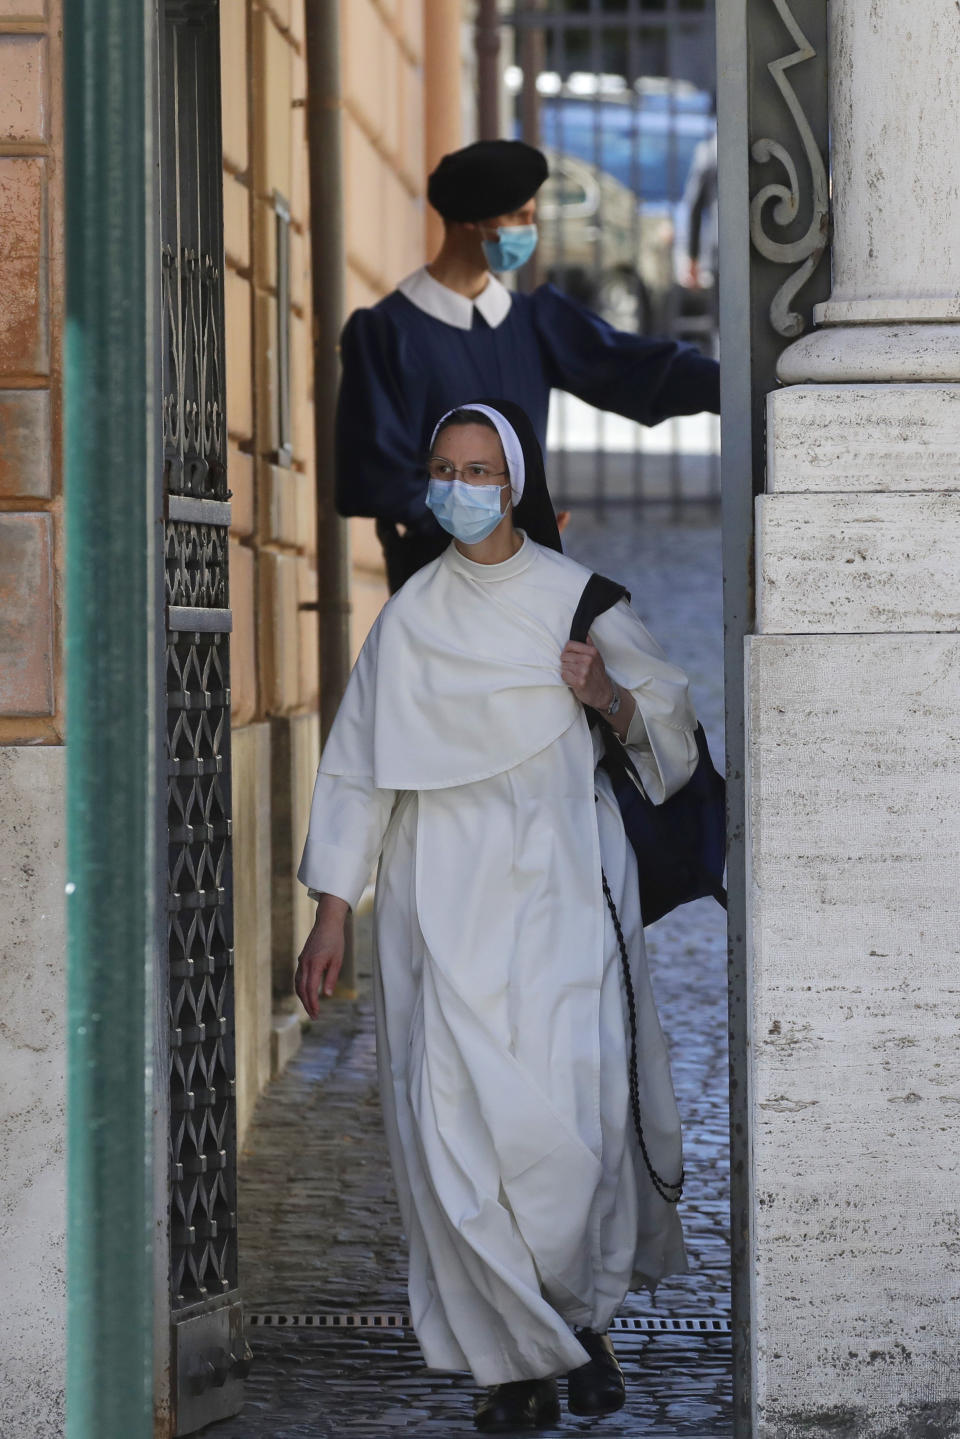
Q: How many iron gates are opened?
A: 1